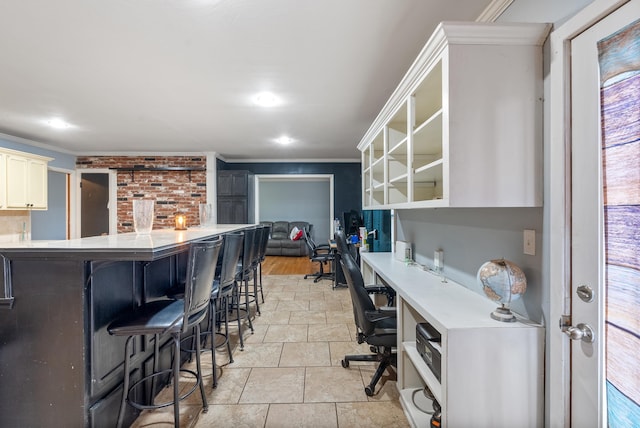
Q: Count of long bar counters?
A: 1